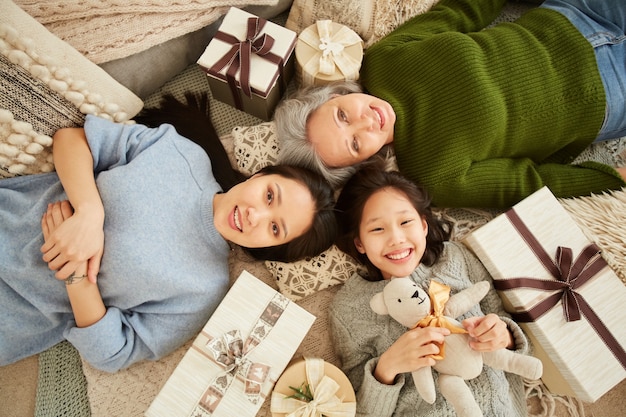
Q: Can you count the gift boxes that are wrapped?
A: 5